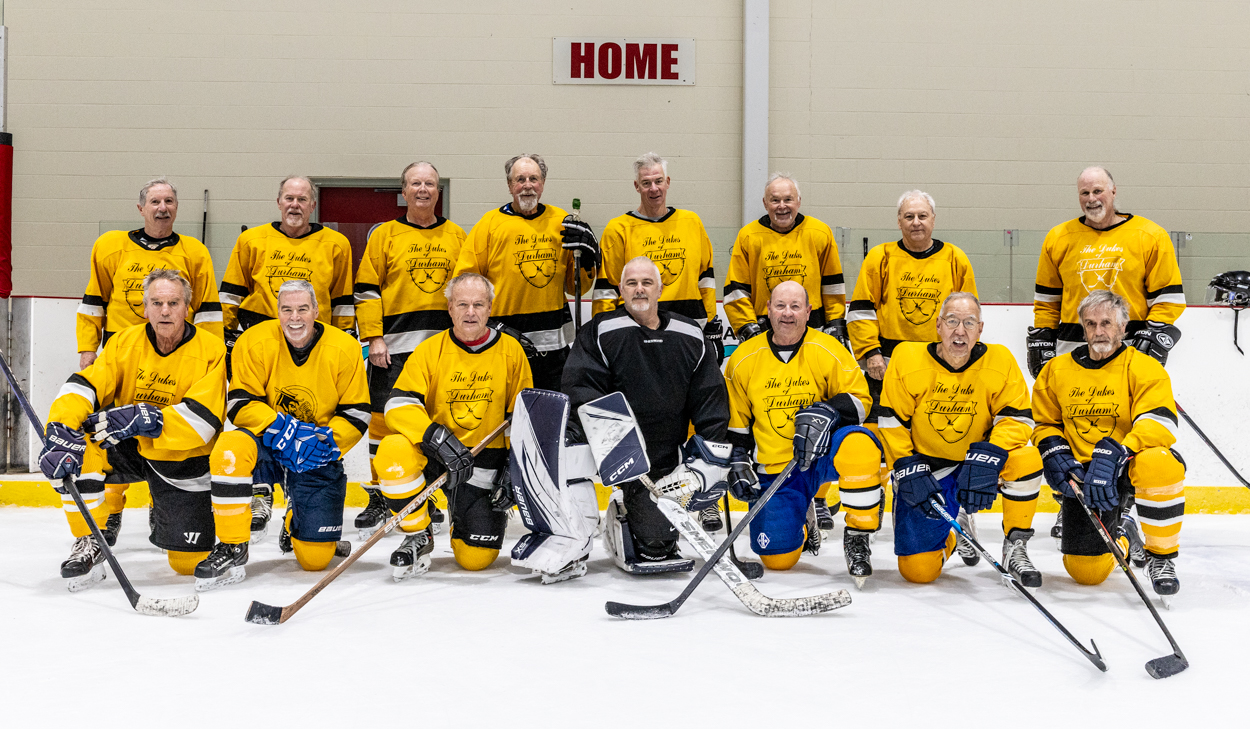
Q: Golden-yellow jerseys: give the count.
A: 14